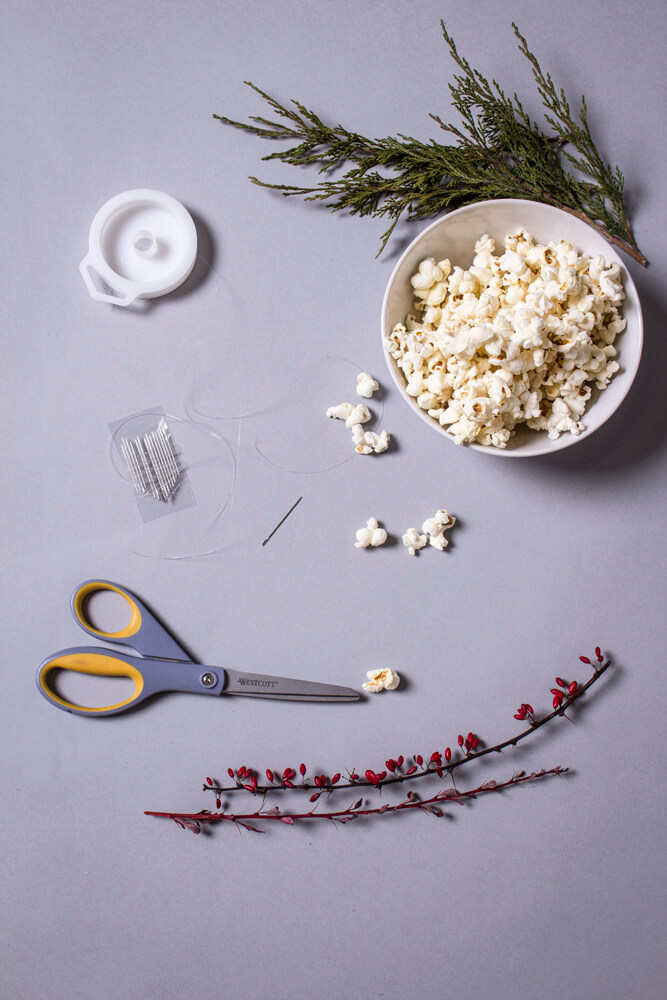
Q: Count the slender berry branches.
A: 2